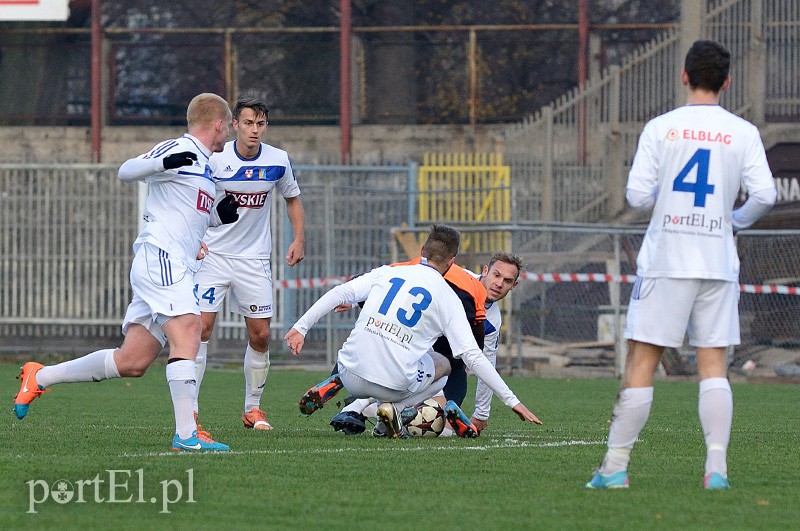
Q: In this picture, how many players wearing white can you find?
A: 5